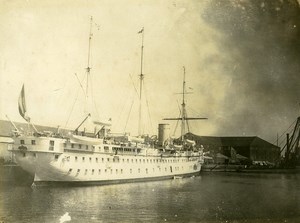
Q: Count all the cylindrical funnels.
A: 1